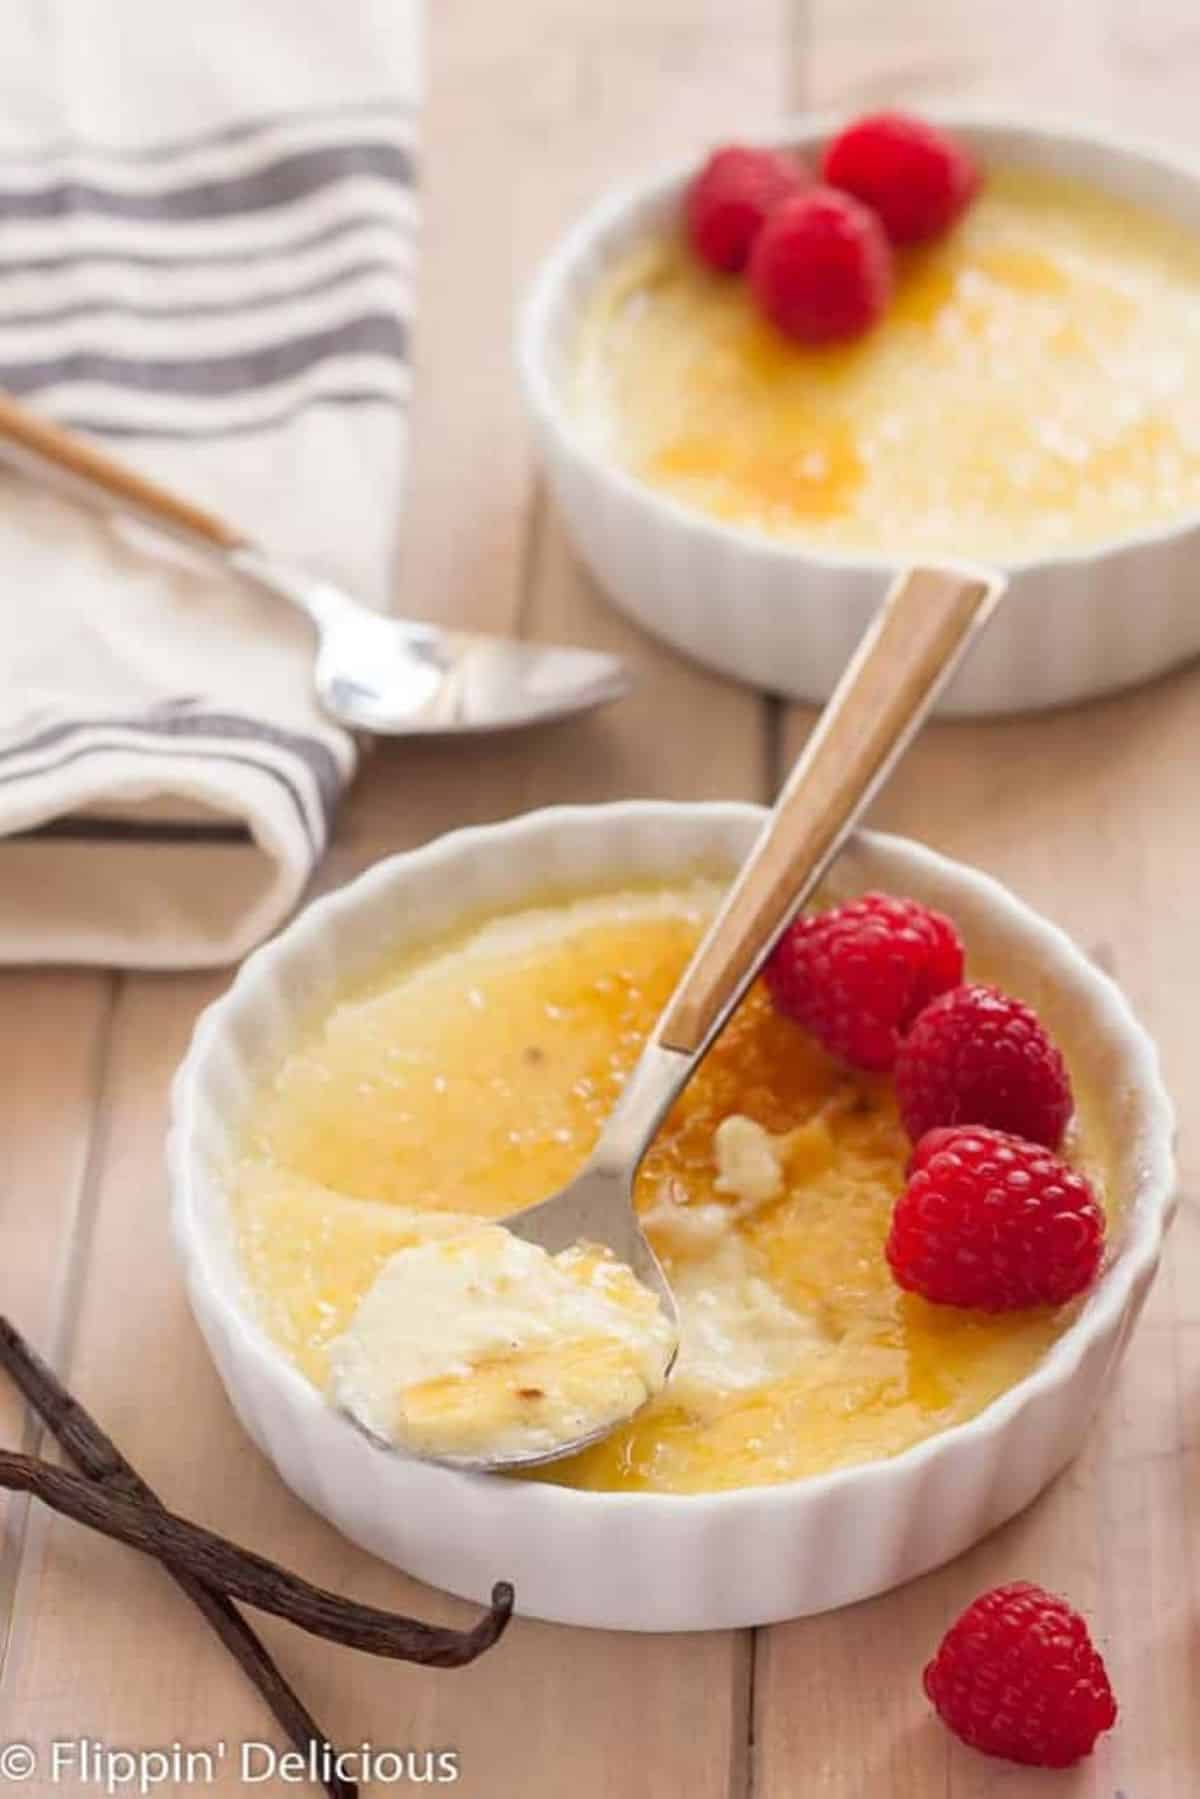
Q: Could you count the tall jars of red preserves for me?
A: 0